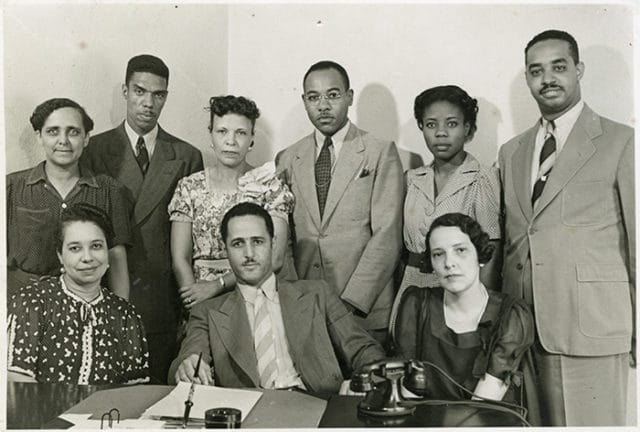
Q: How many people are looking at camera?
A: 9